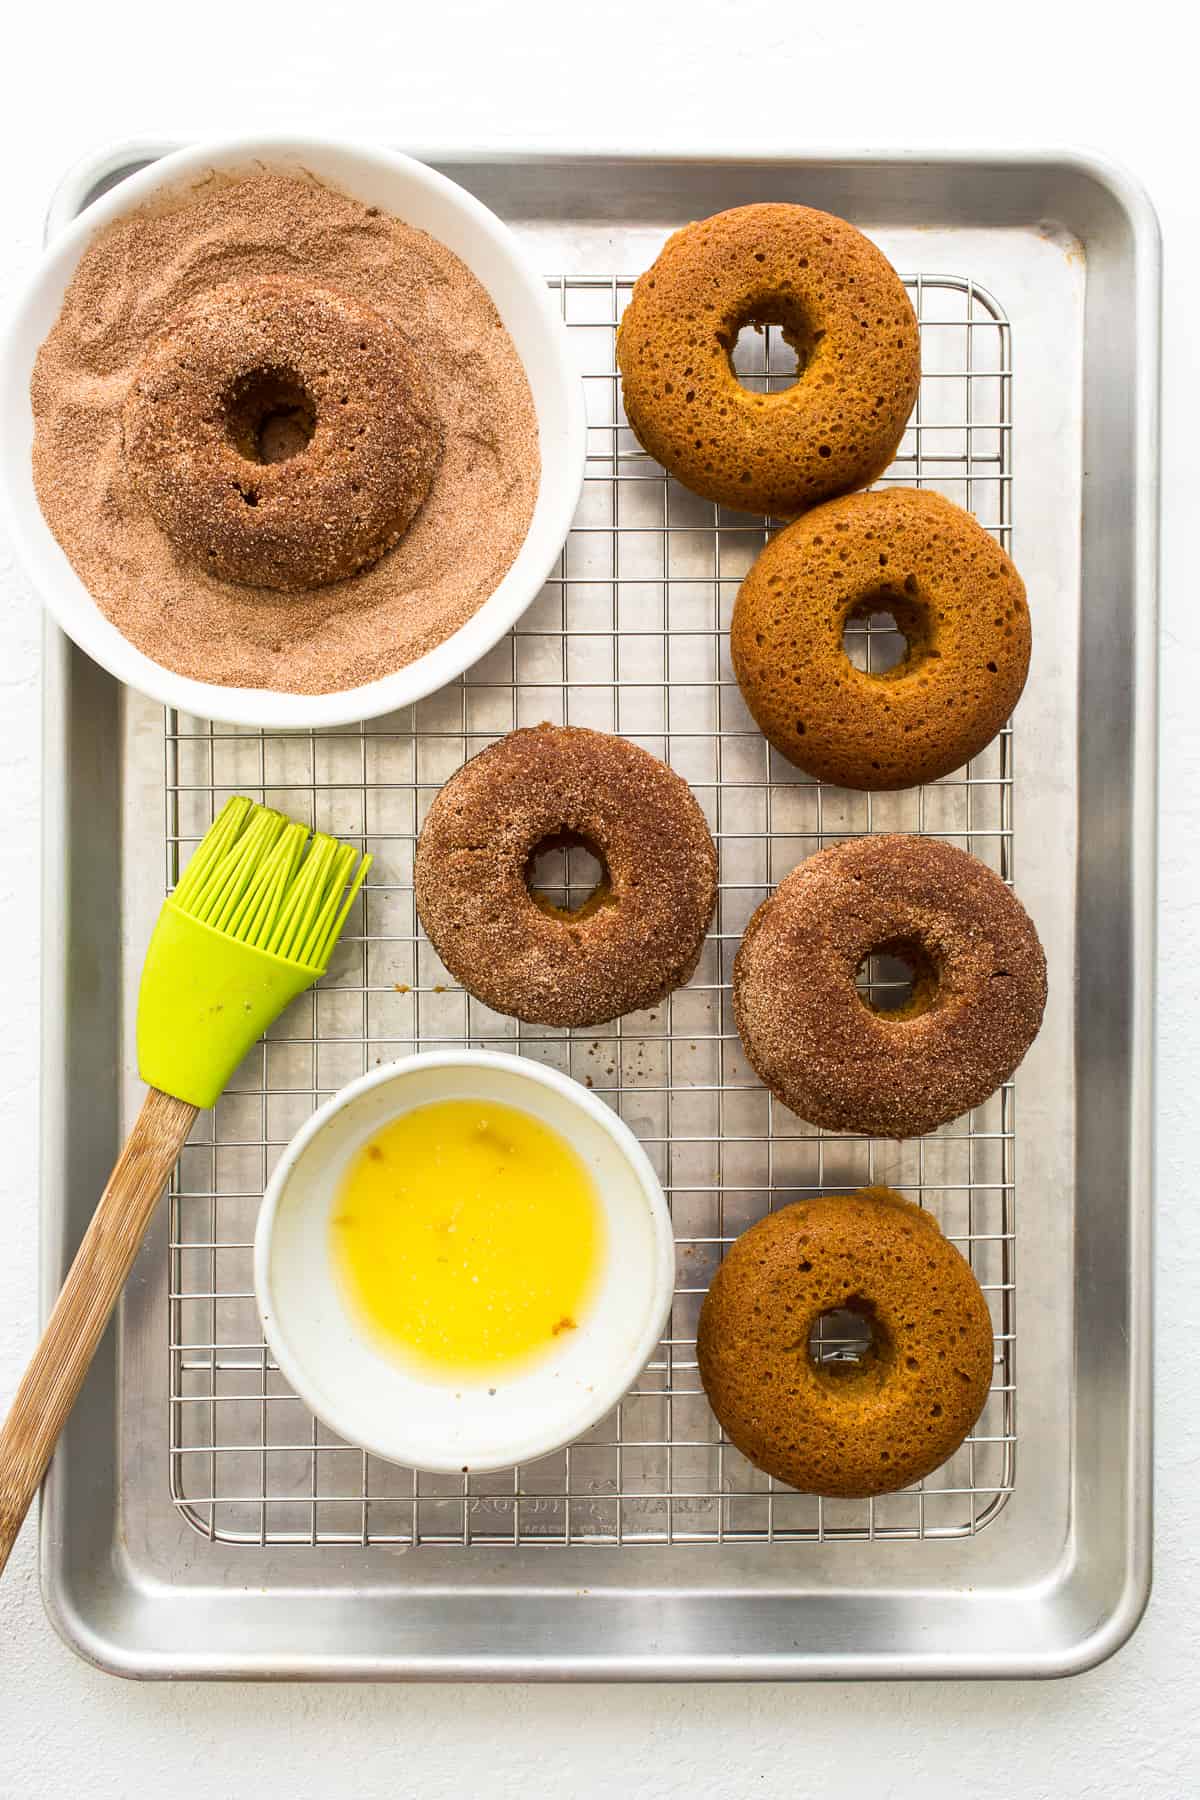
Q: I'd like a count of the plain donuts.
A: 3